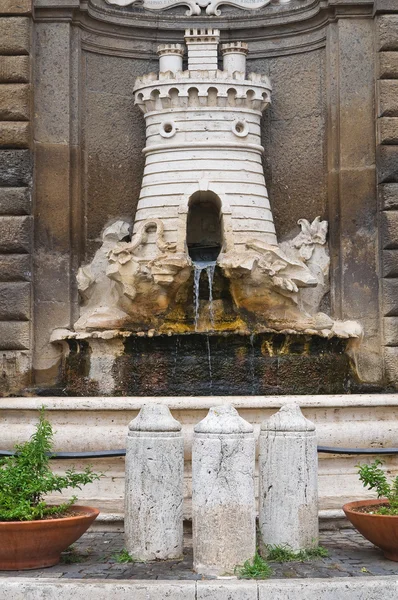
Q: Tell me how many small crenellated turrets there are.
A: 3